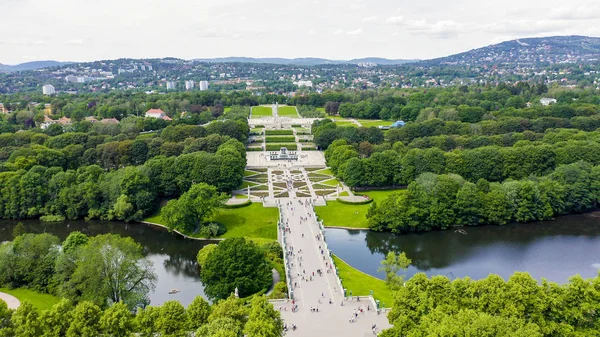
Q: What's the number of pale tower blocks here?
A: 4